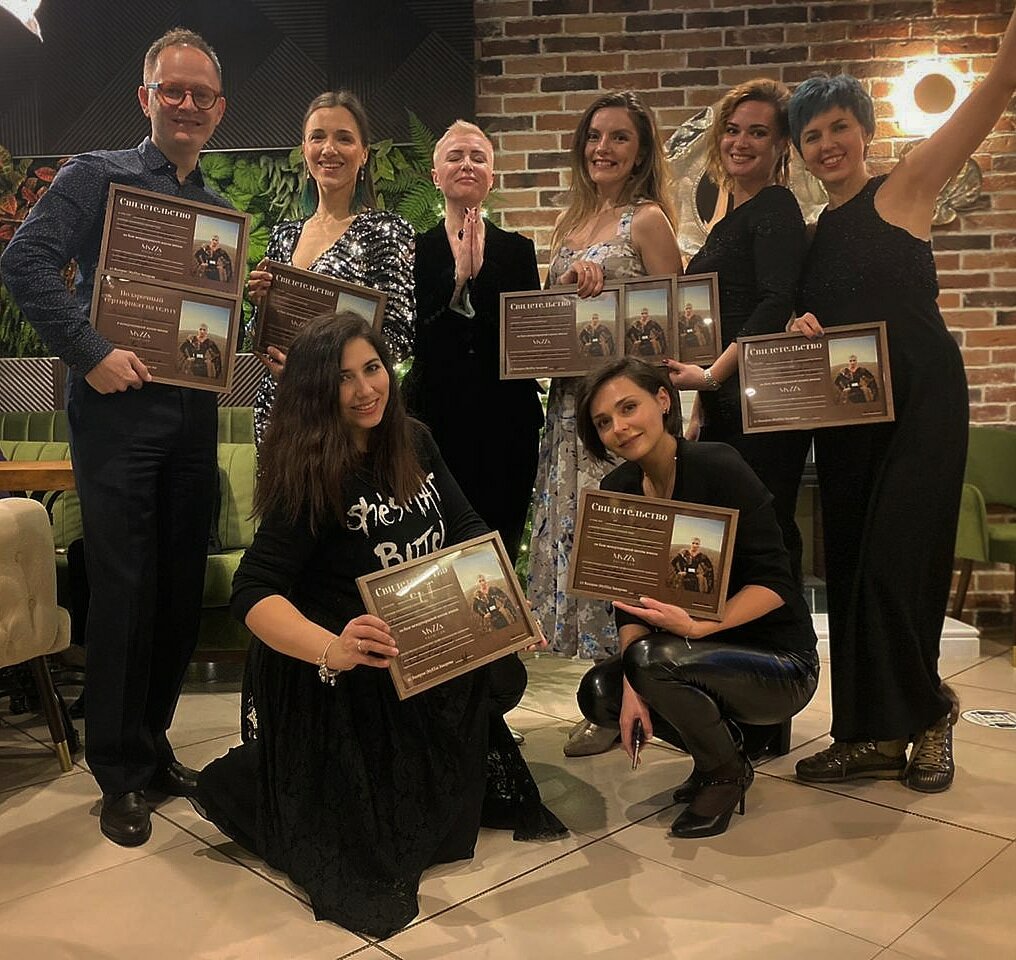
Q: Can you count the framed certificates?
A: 9